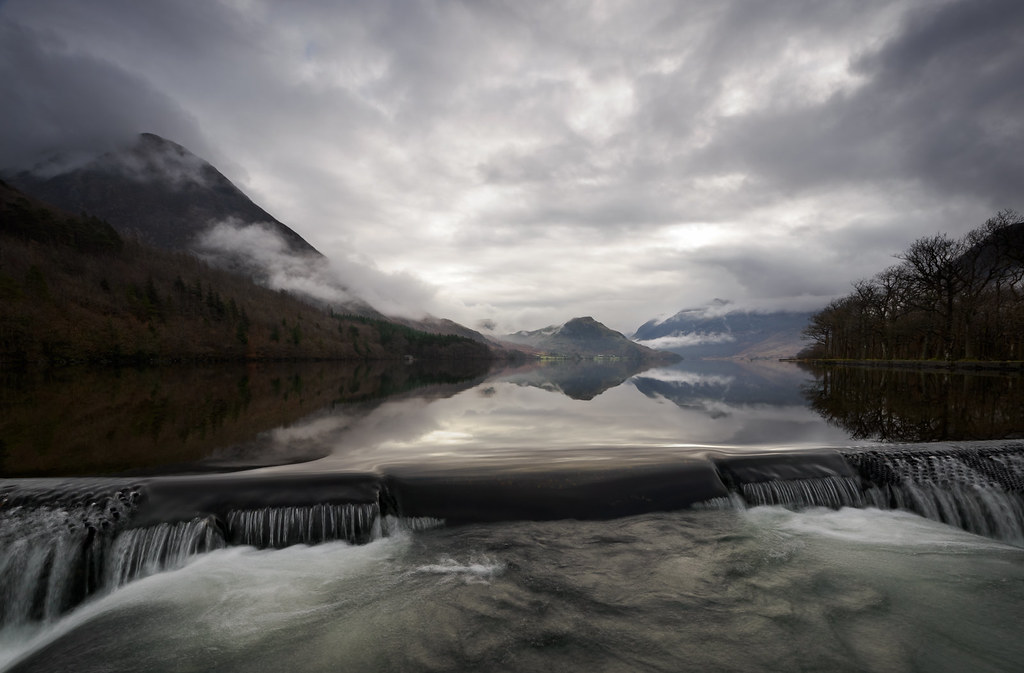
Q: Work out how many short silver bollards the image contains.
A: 0